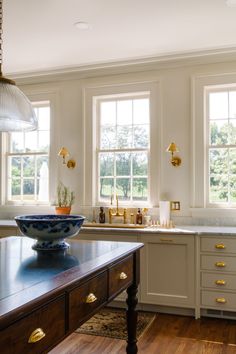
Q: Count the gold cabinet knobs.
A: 7